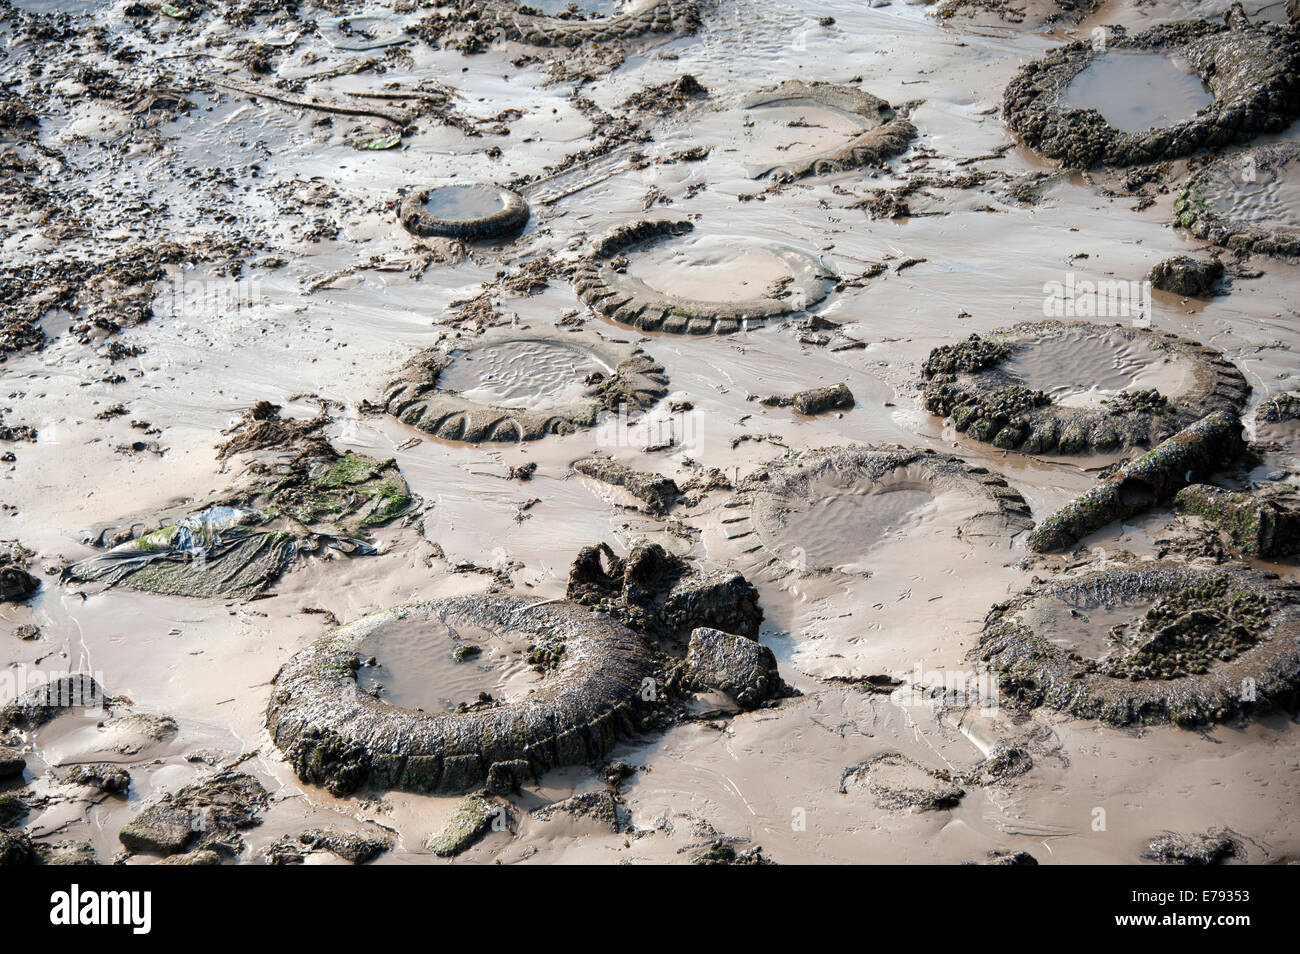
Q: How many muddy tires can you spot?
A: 11